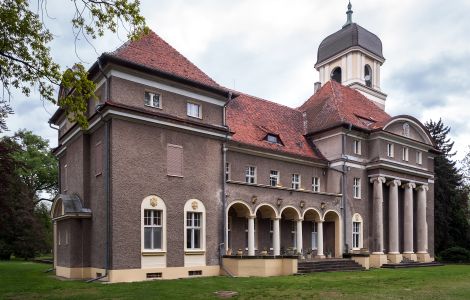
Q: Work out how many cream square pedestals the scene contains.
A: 4